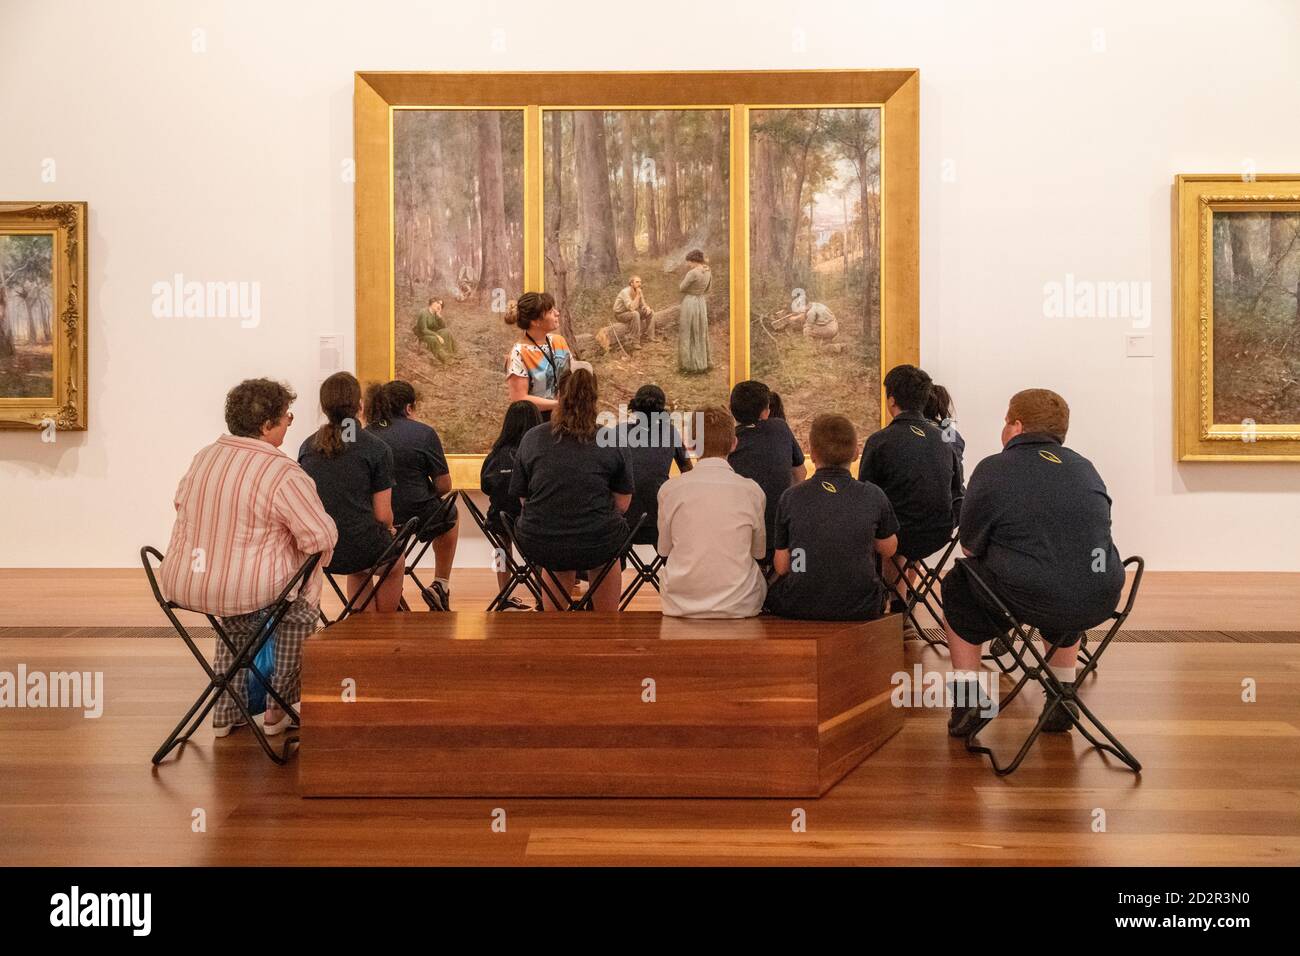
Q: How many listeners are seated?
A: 13